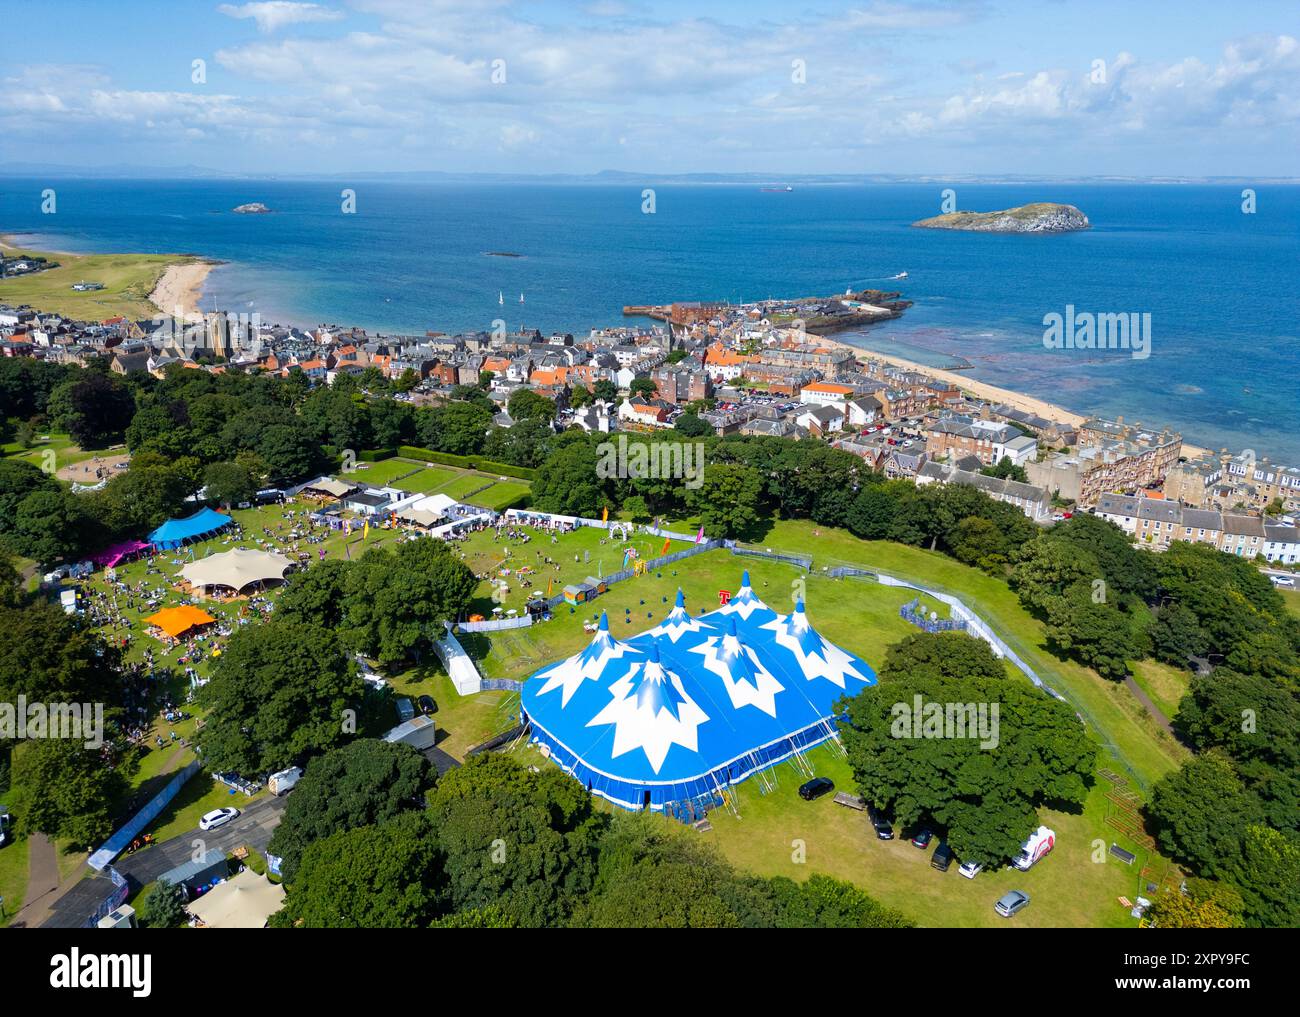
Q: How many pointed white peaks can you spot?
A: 6